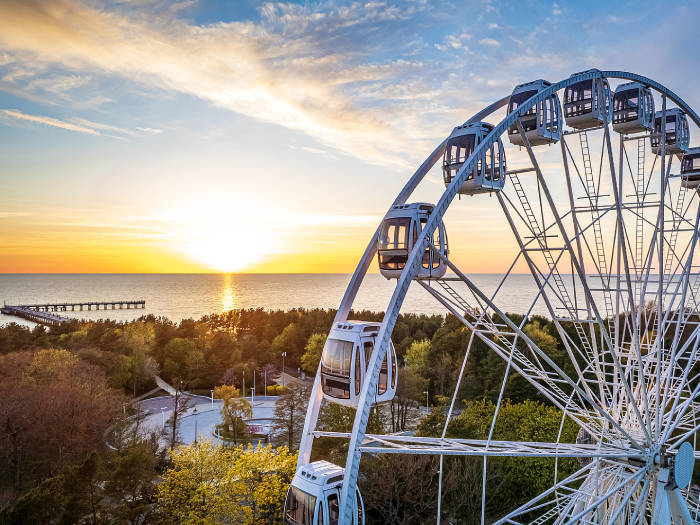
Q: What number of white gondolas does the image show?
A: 9